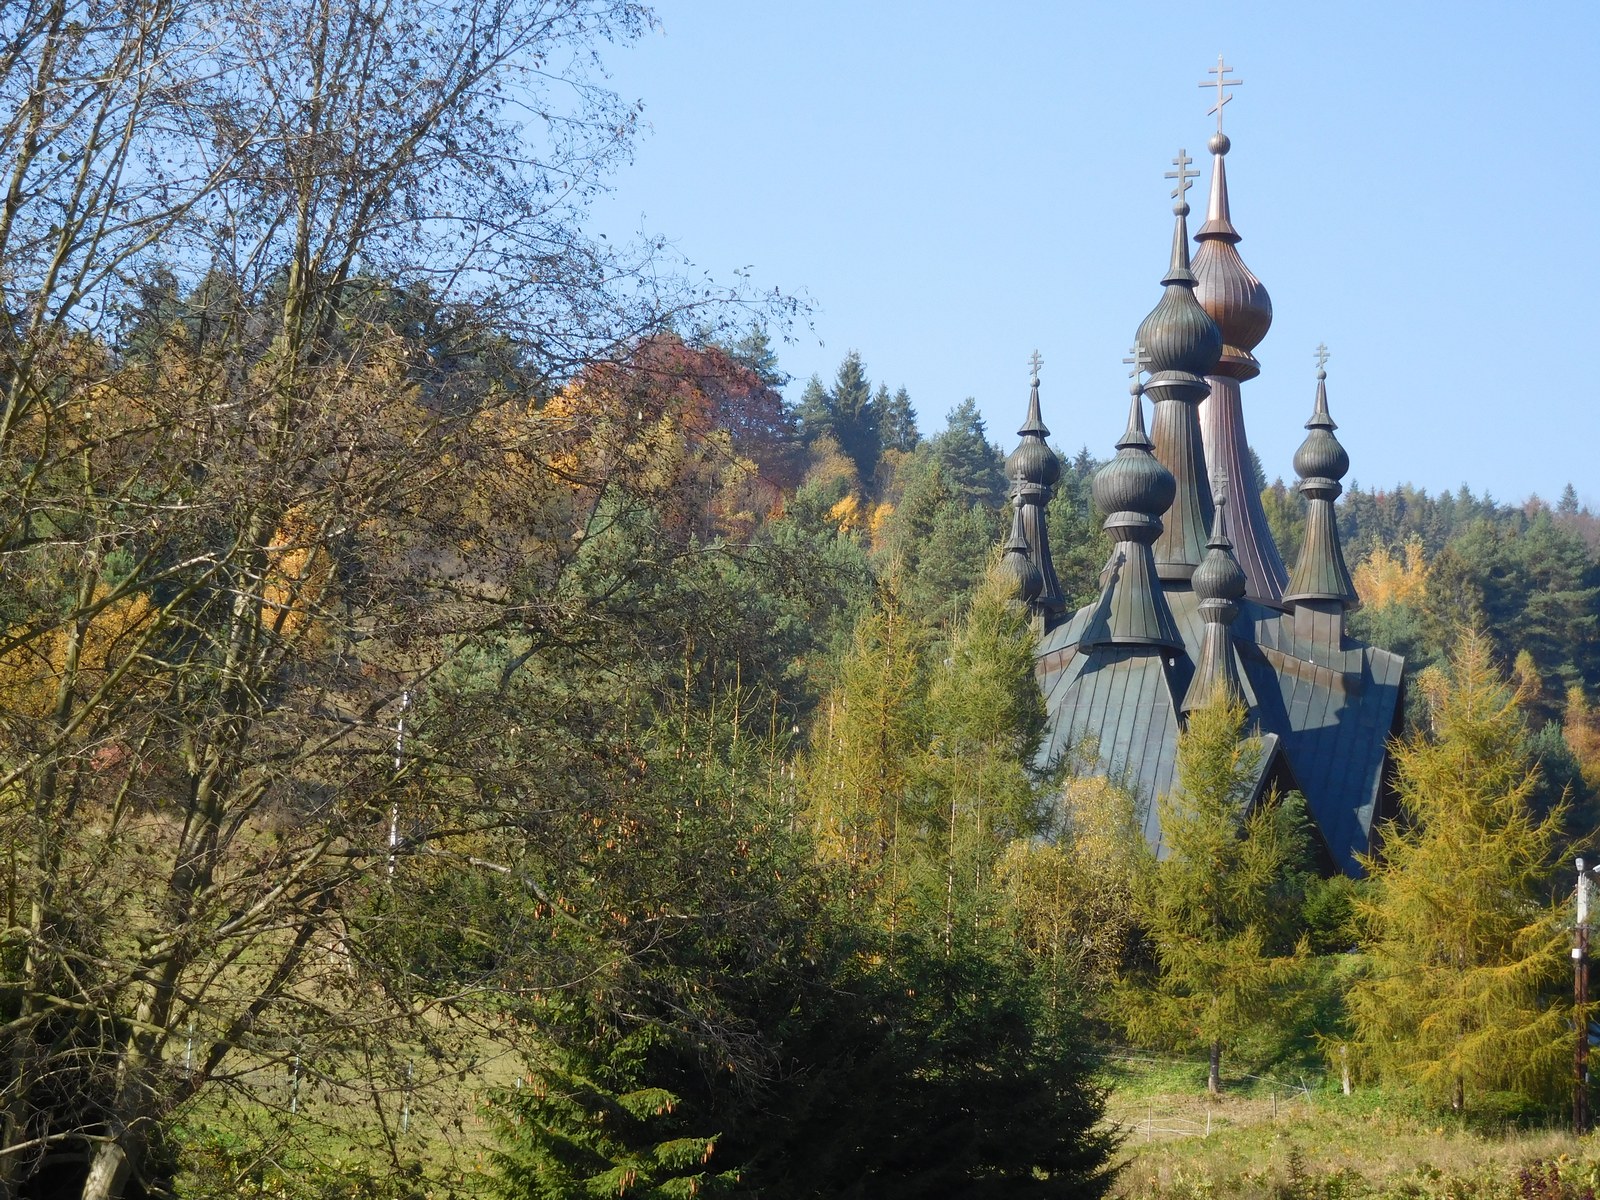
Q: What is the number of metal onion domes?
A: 7